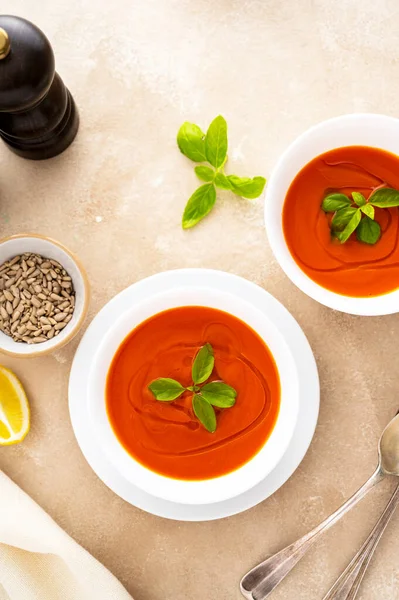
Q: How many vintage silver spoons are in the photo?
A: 2